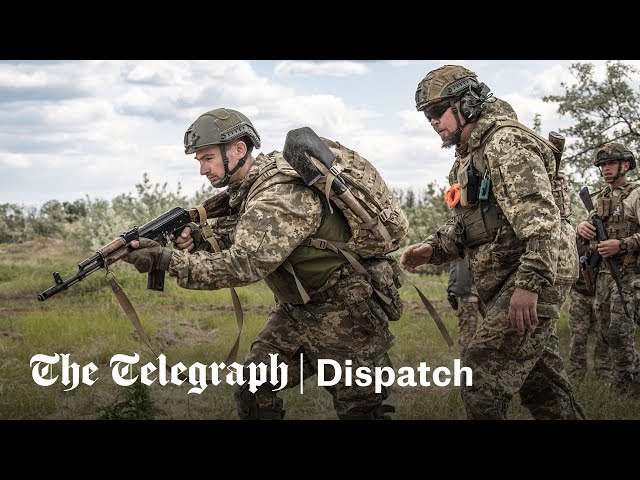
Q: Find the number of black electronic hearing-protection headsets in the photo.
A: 1